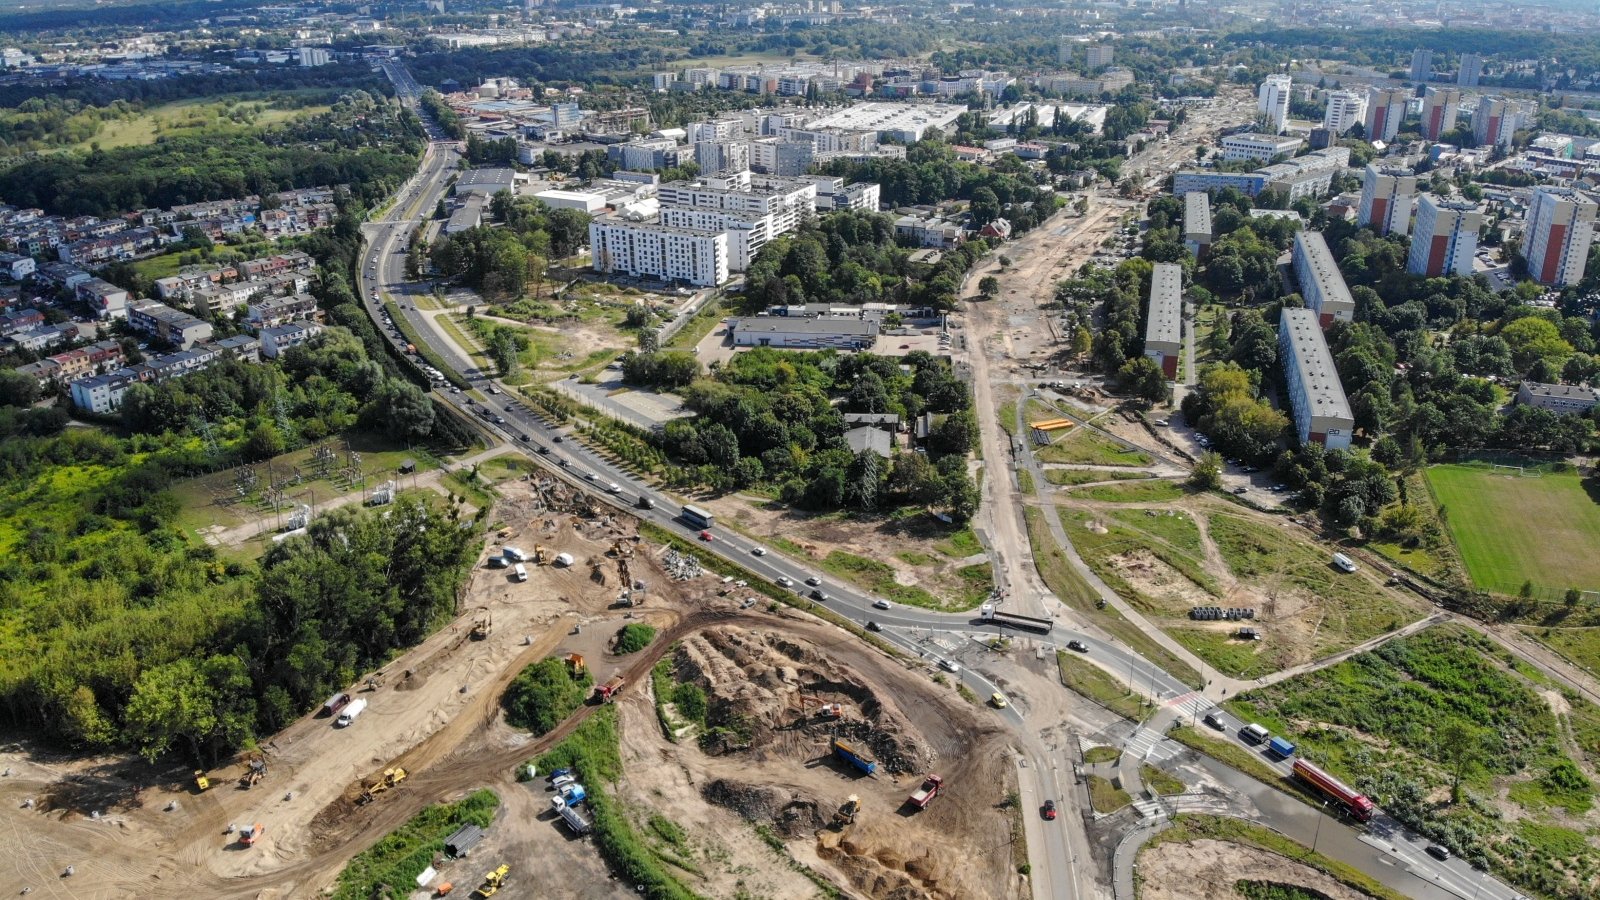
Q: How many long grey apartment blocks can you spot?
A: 4